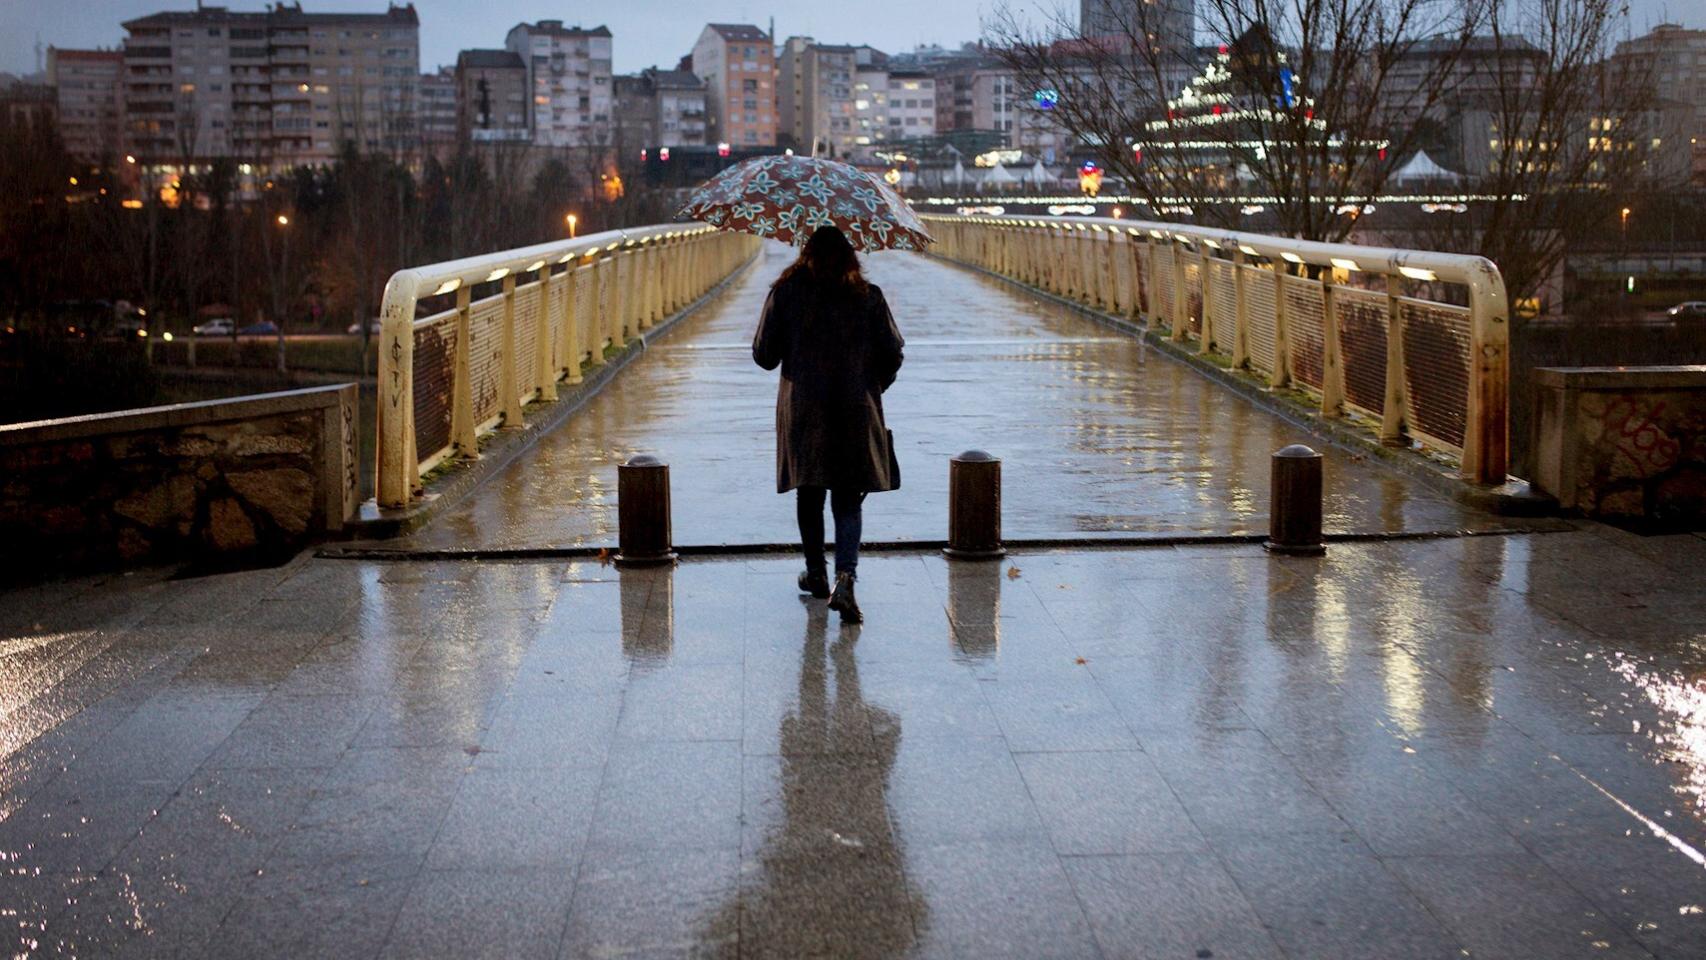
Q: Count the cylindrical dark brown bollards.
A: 3